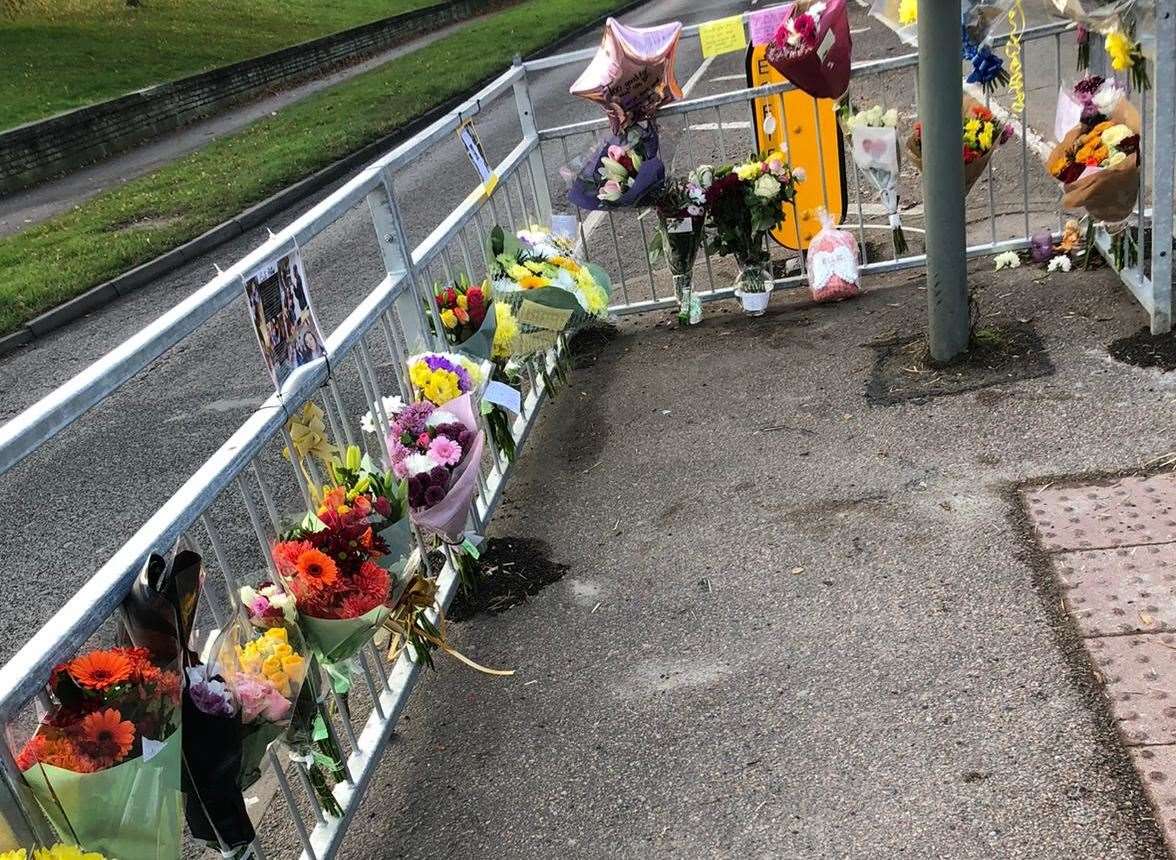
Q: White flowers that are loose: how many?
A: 2